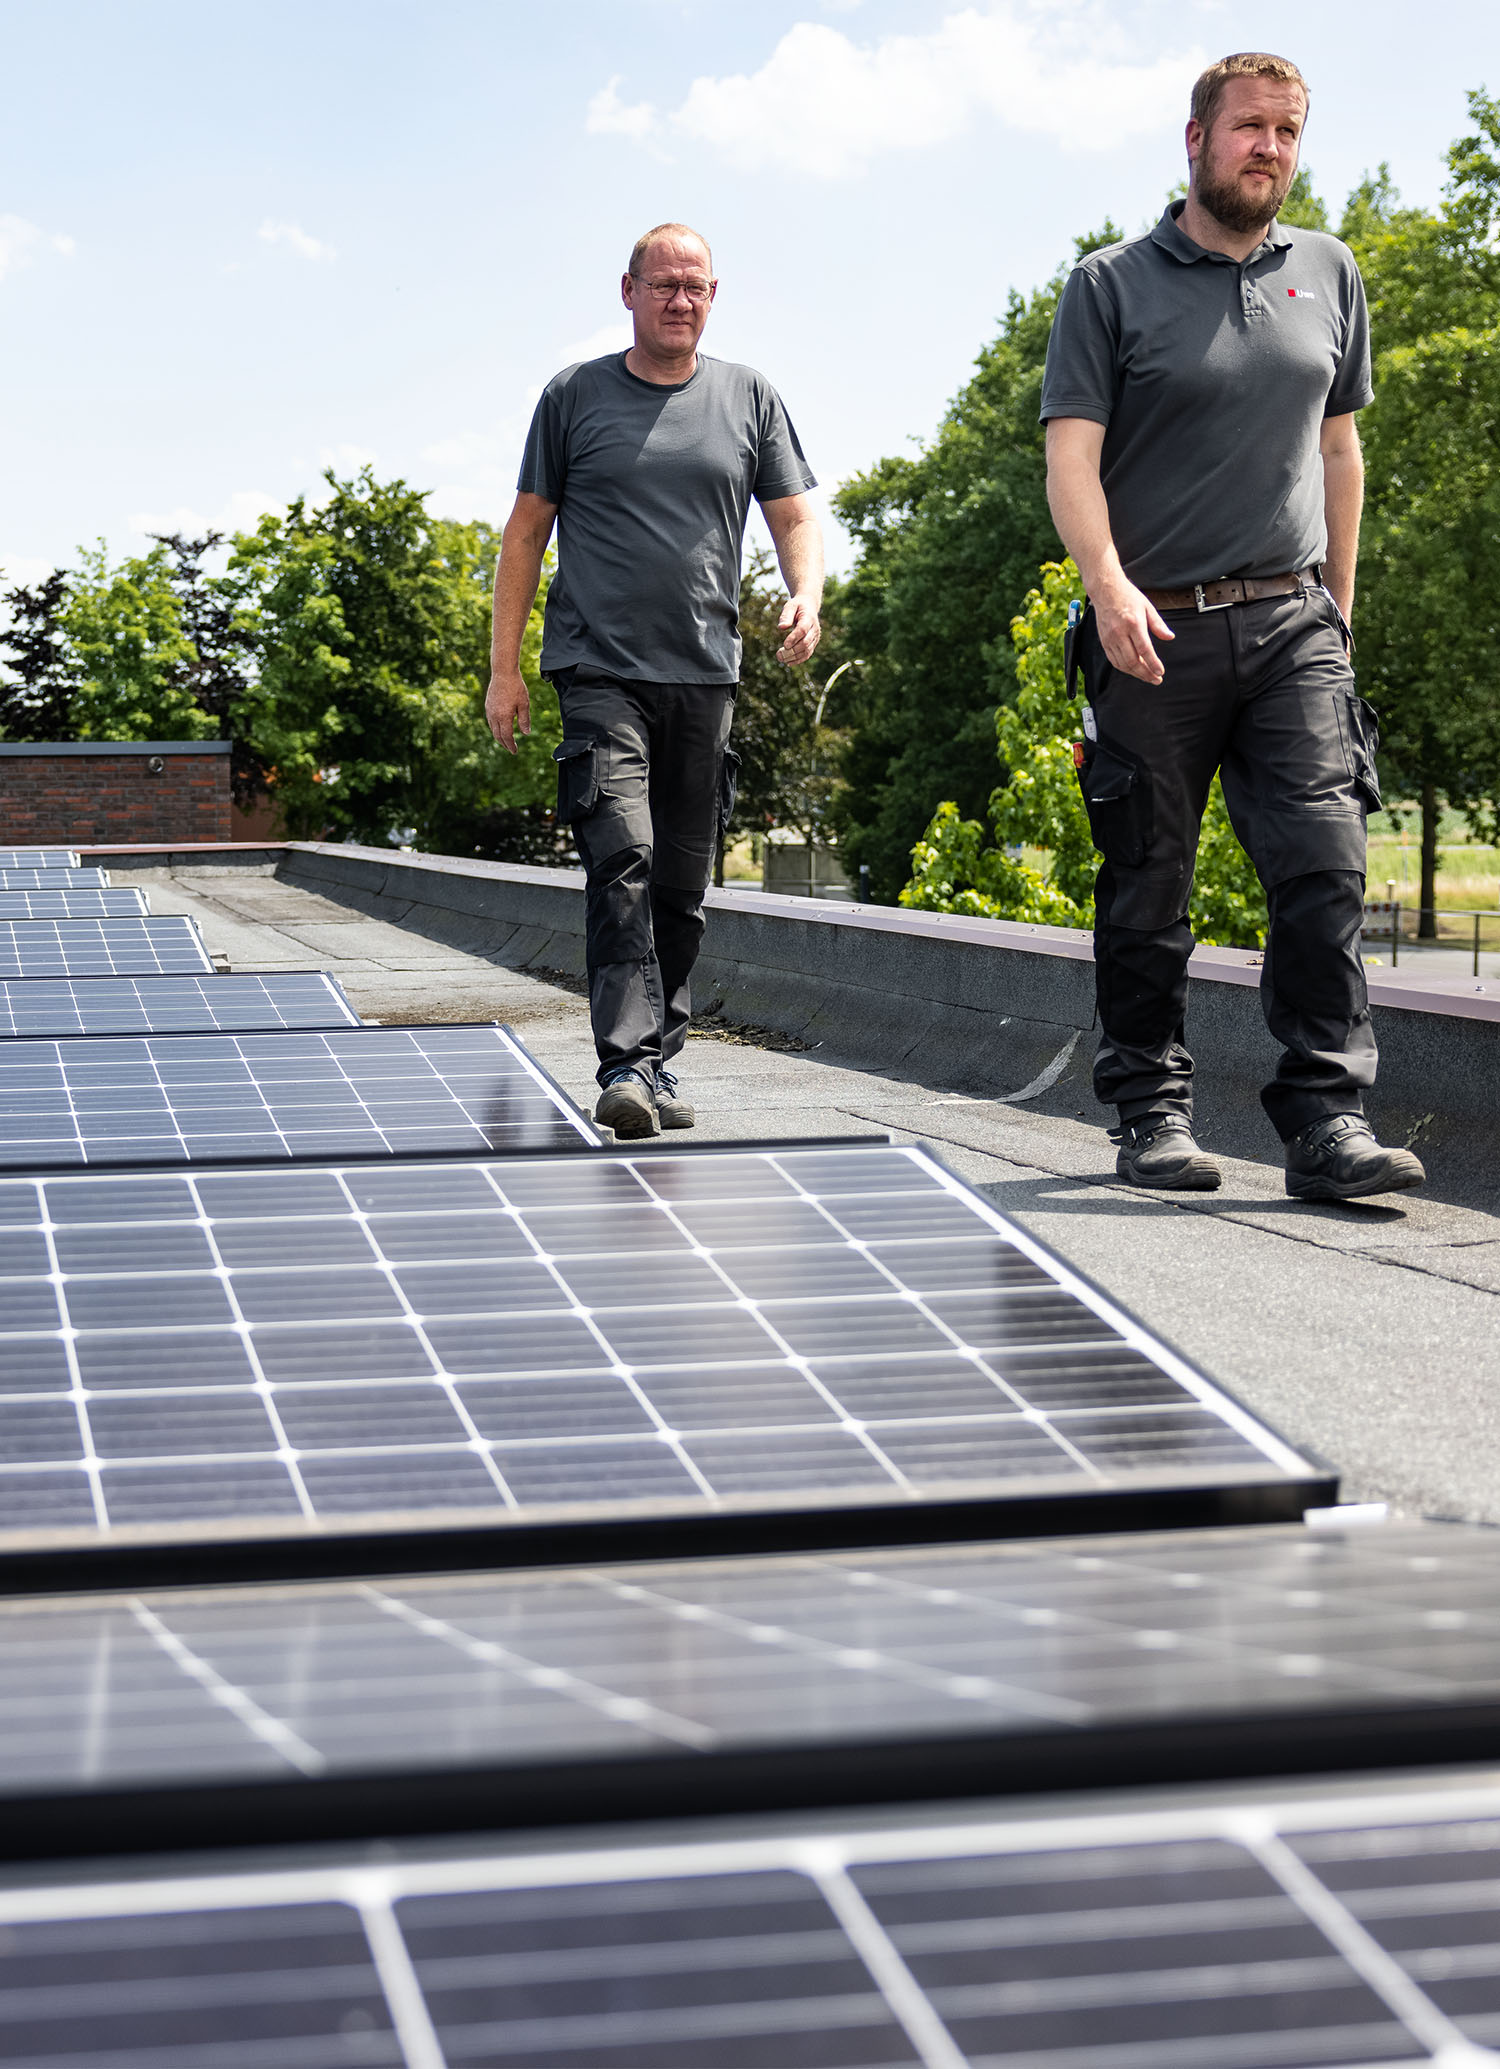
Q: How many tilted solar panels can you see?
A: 9